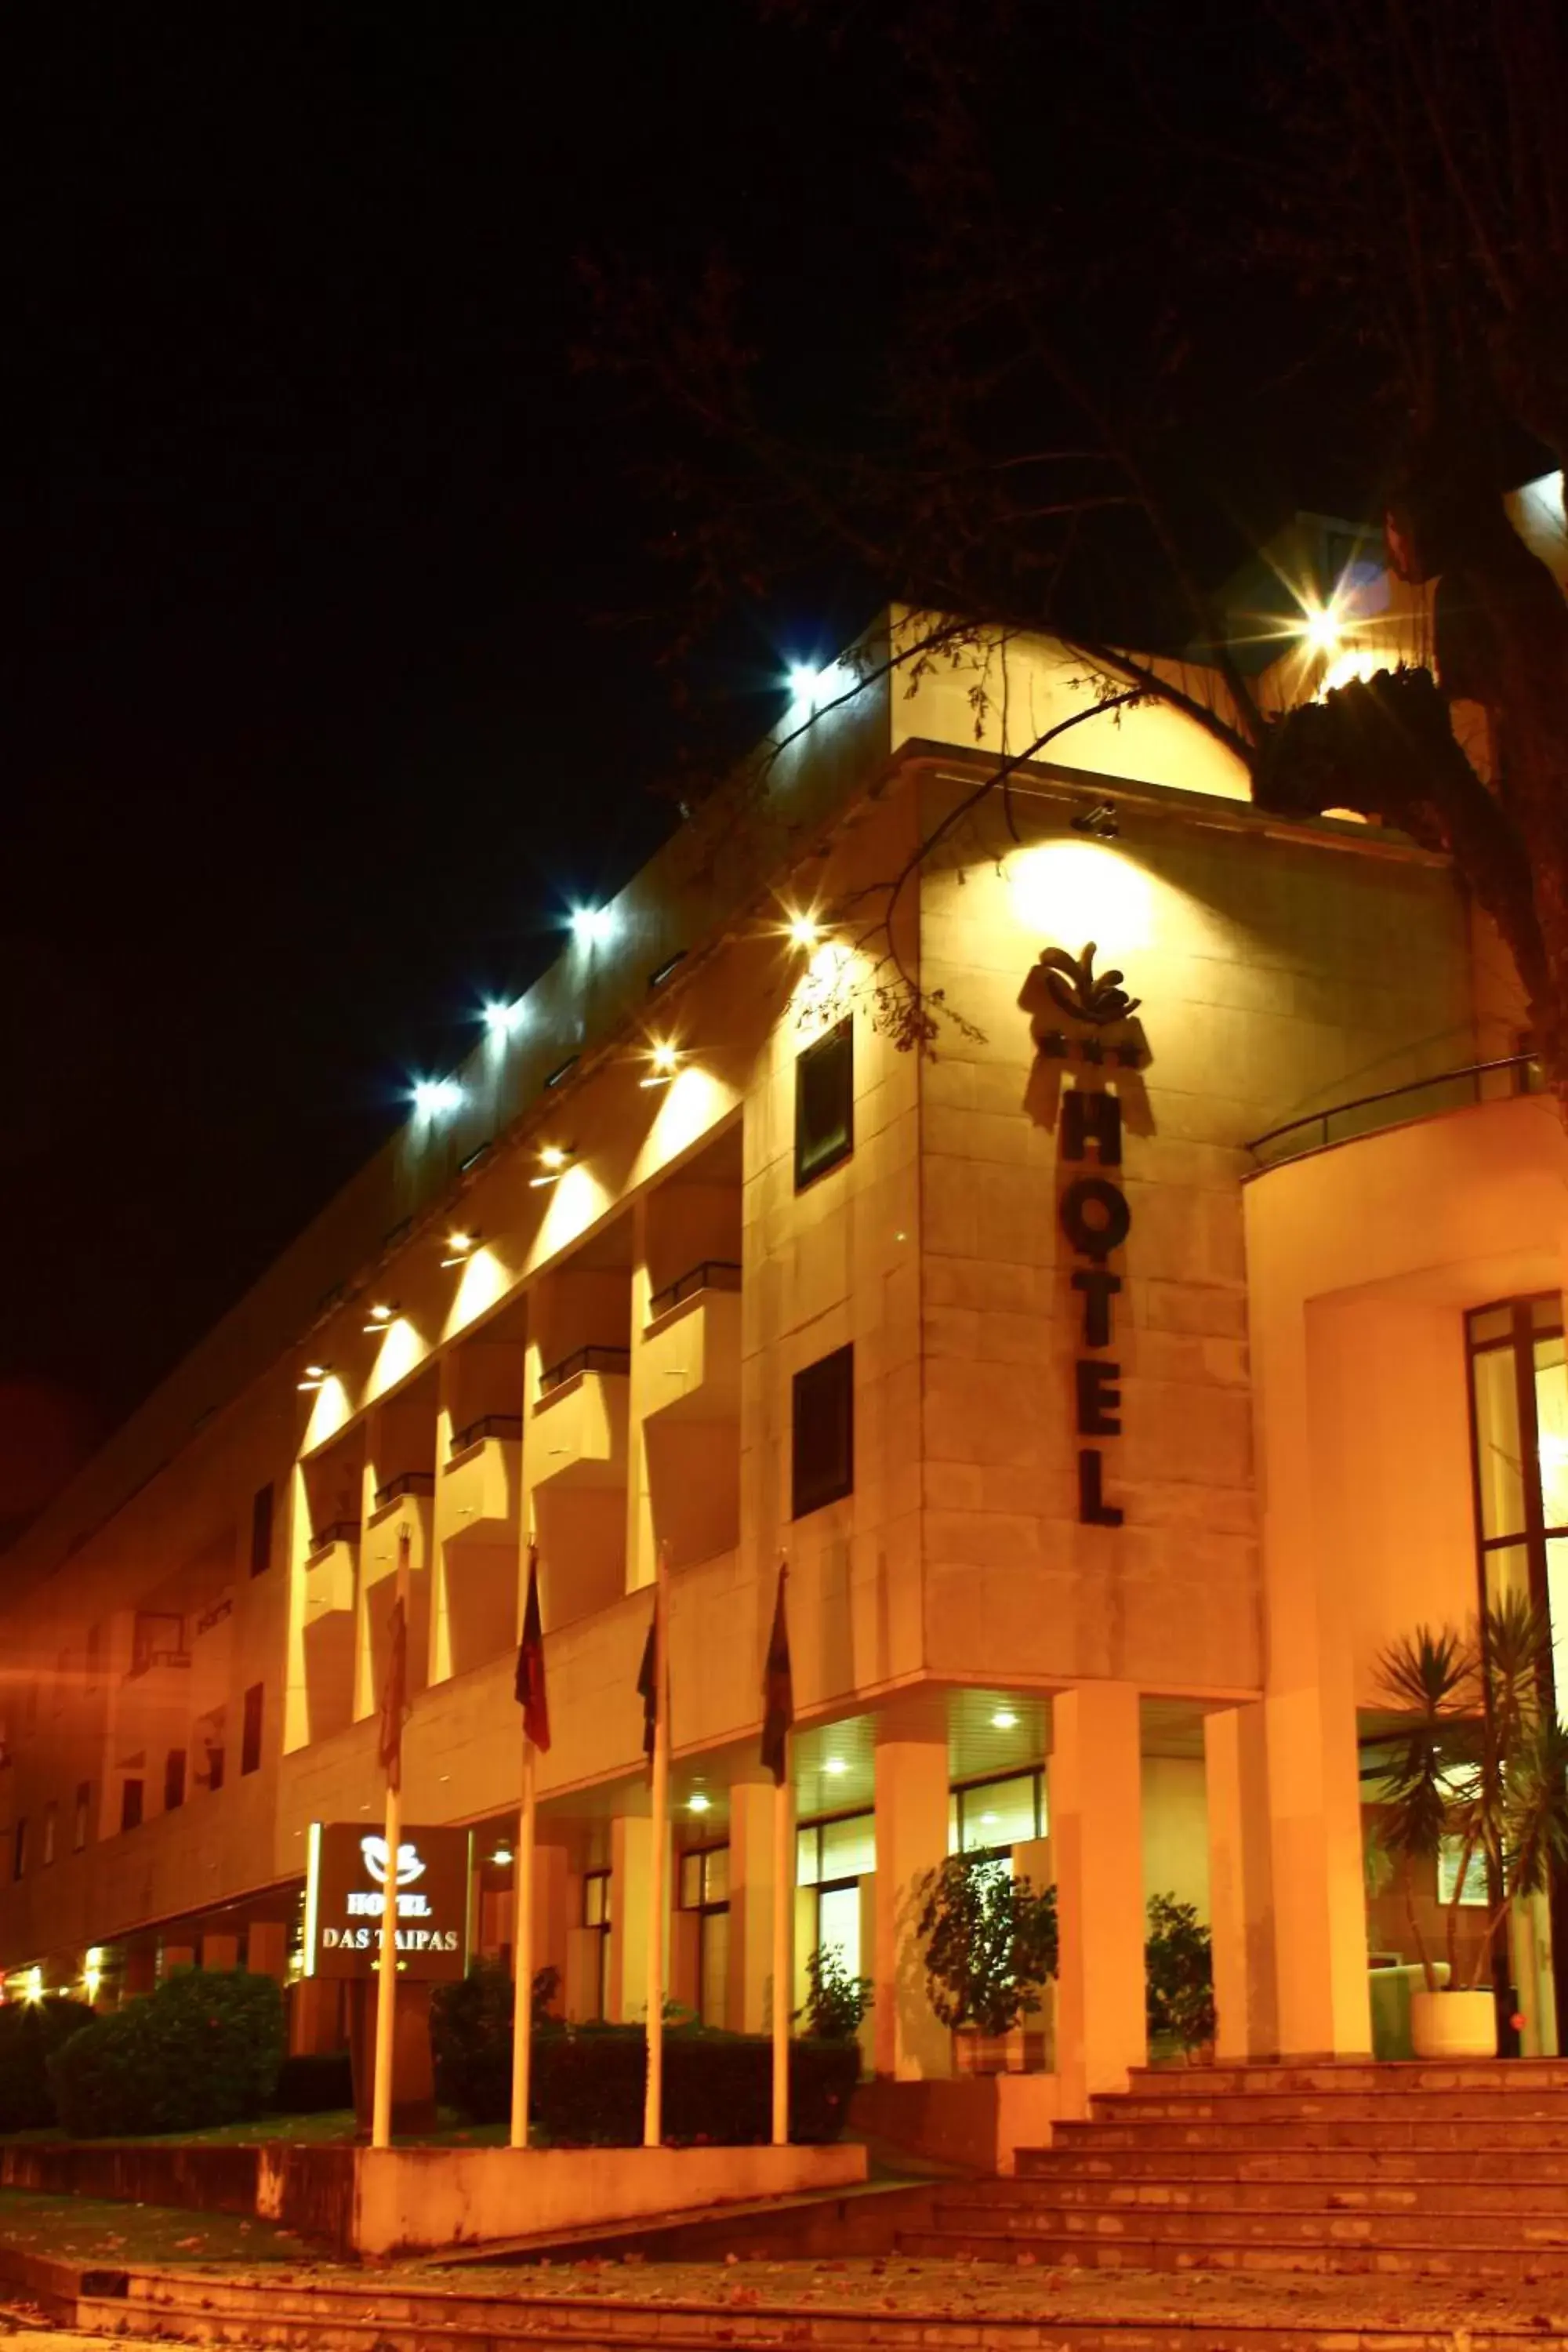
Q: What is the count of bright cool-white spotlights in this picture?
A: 4